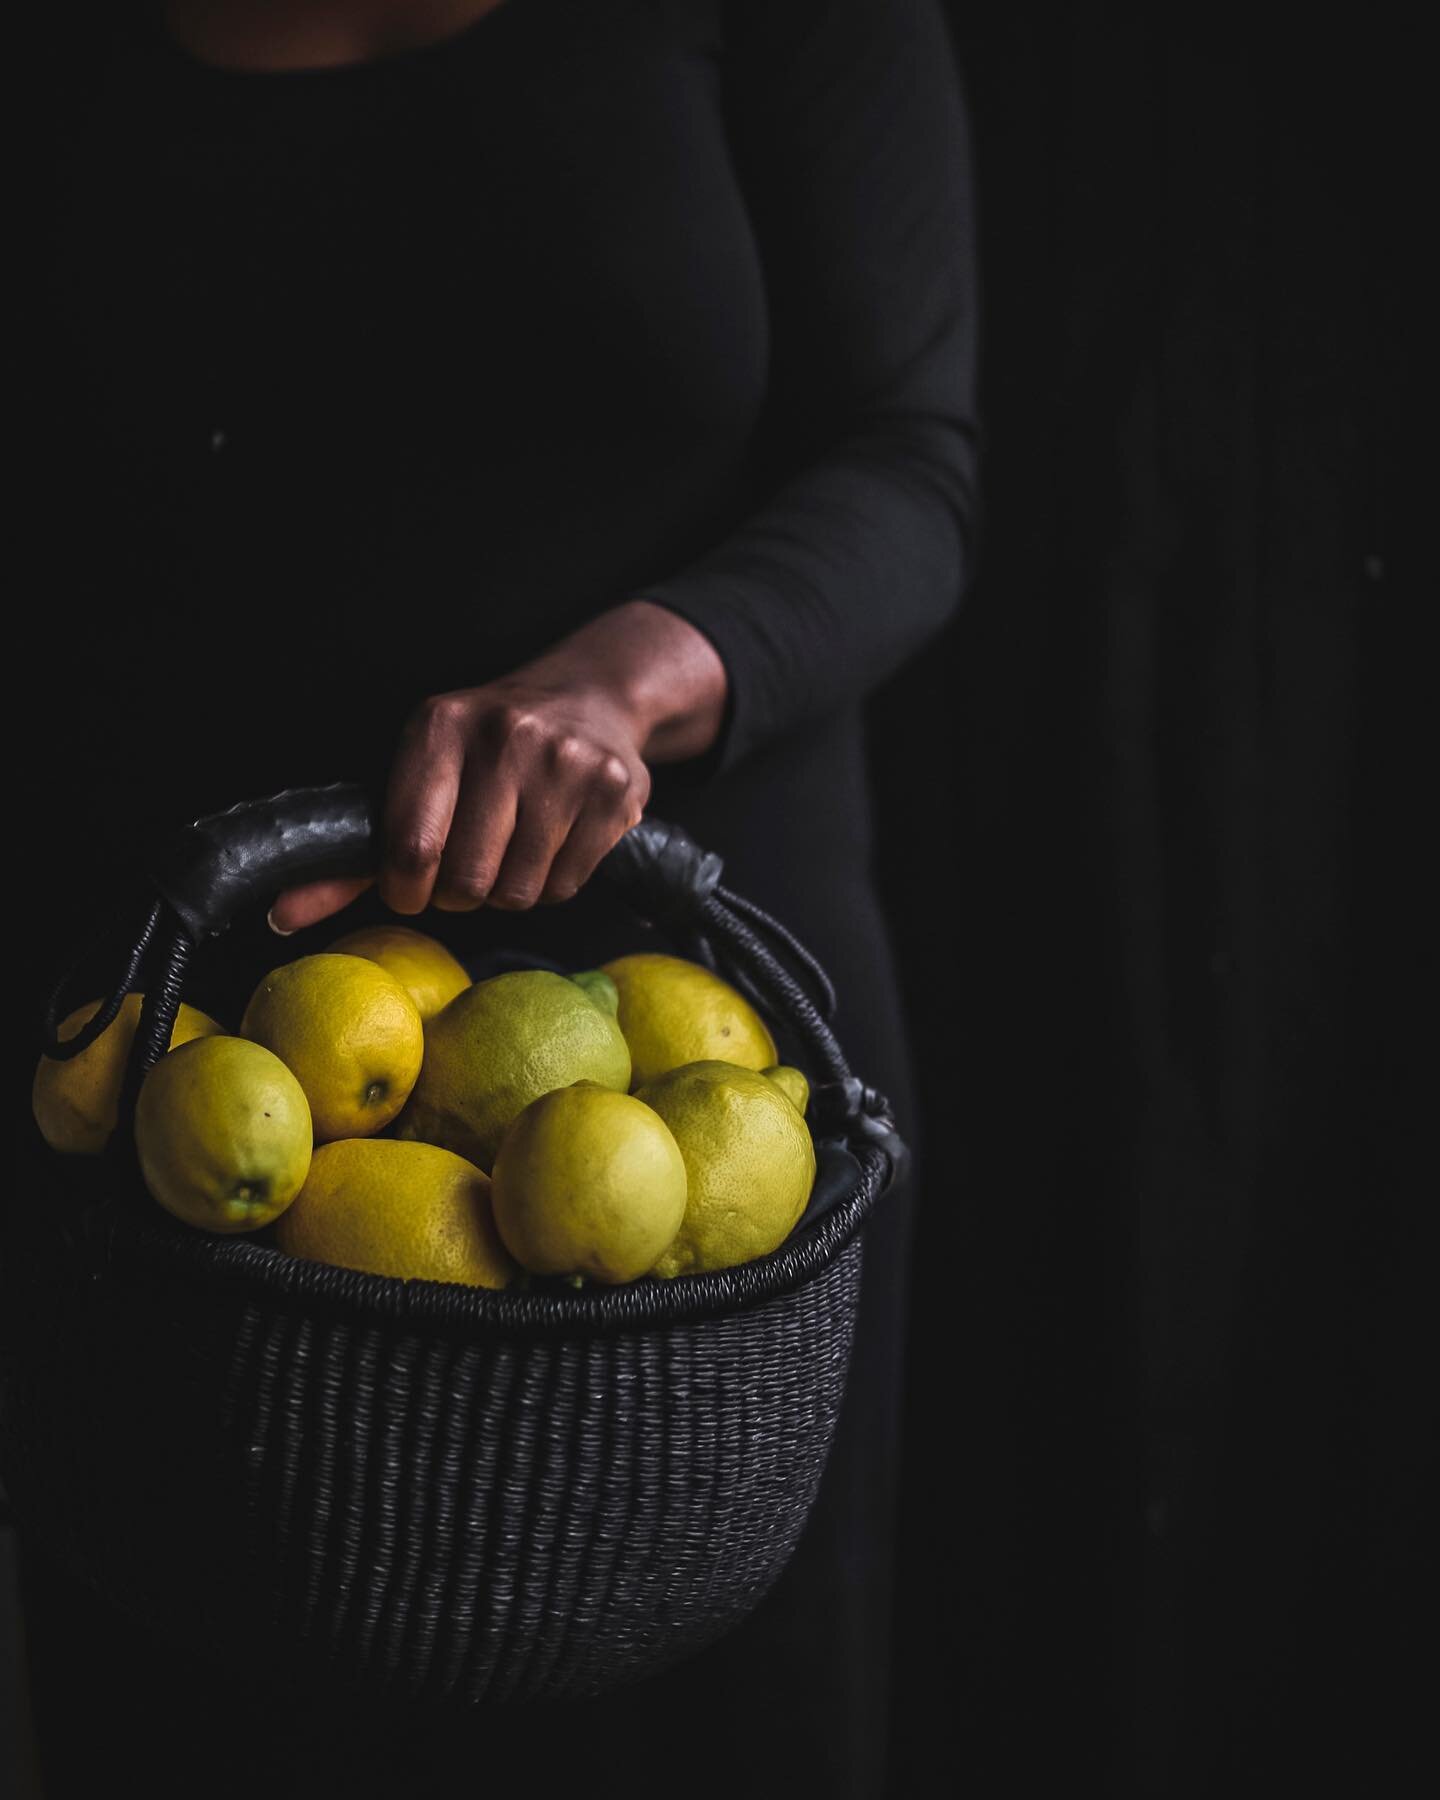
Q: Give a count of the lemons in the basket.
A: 9